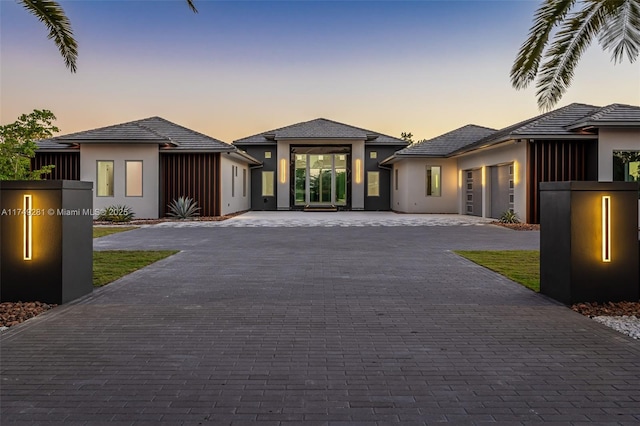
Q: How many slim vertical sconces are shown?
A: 7